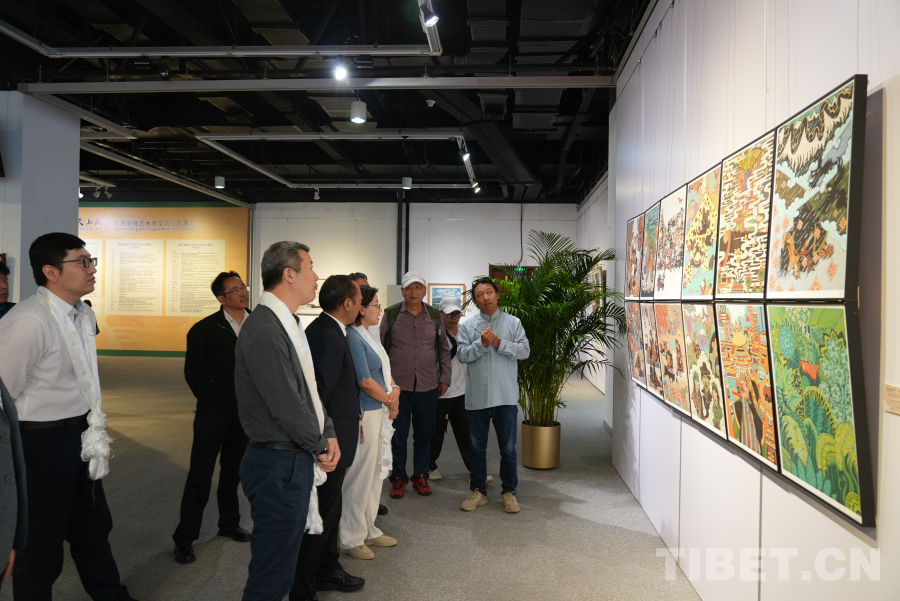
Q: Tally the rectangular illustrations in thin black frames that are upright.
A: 12